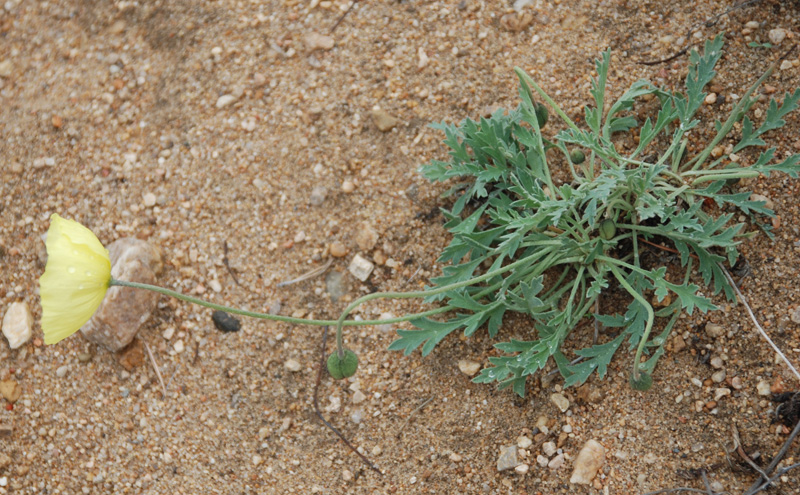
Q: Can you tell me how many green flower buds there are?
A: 5